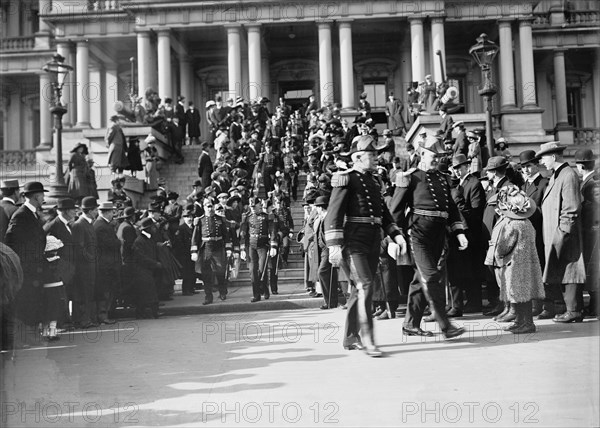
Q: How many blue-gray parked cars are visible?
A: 0